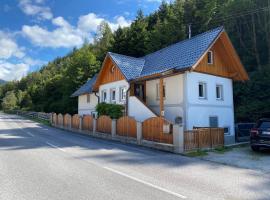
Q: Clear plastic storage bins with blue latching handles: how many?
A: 0